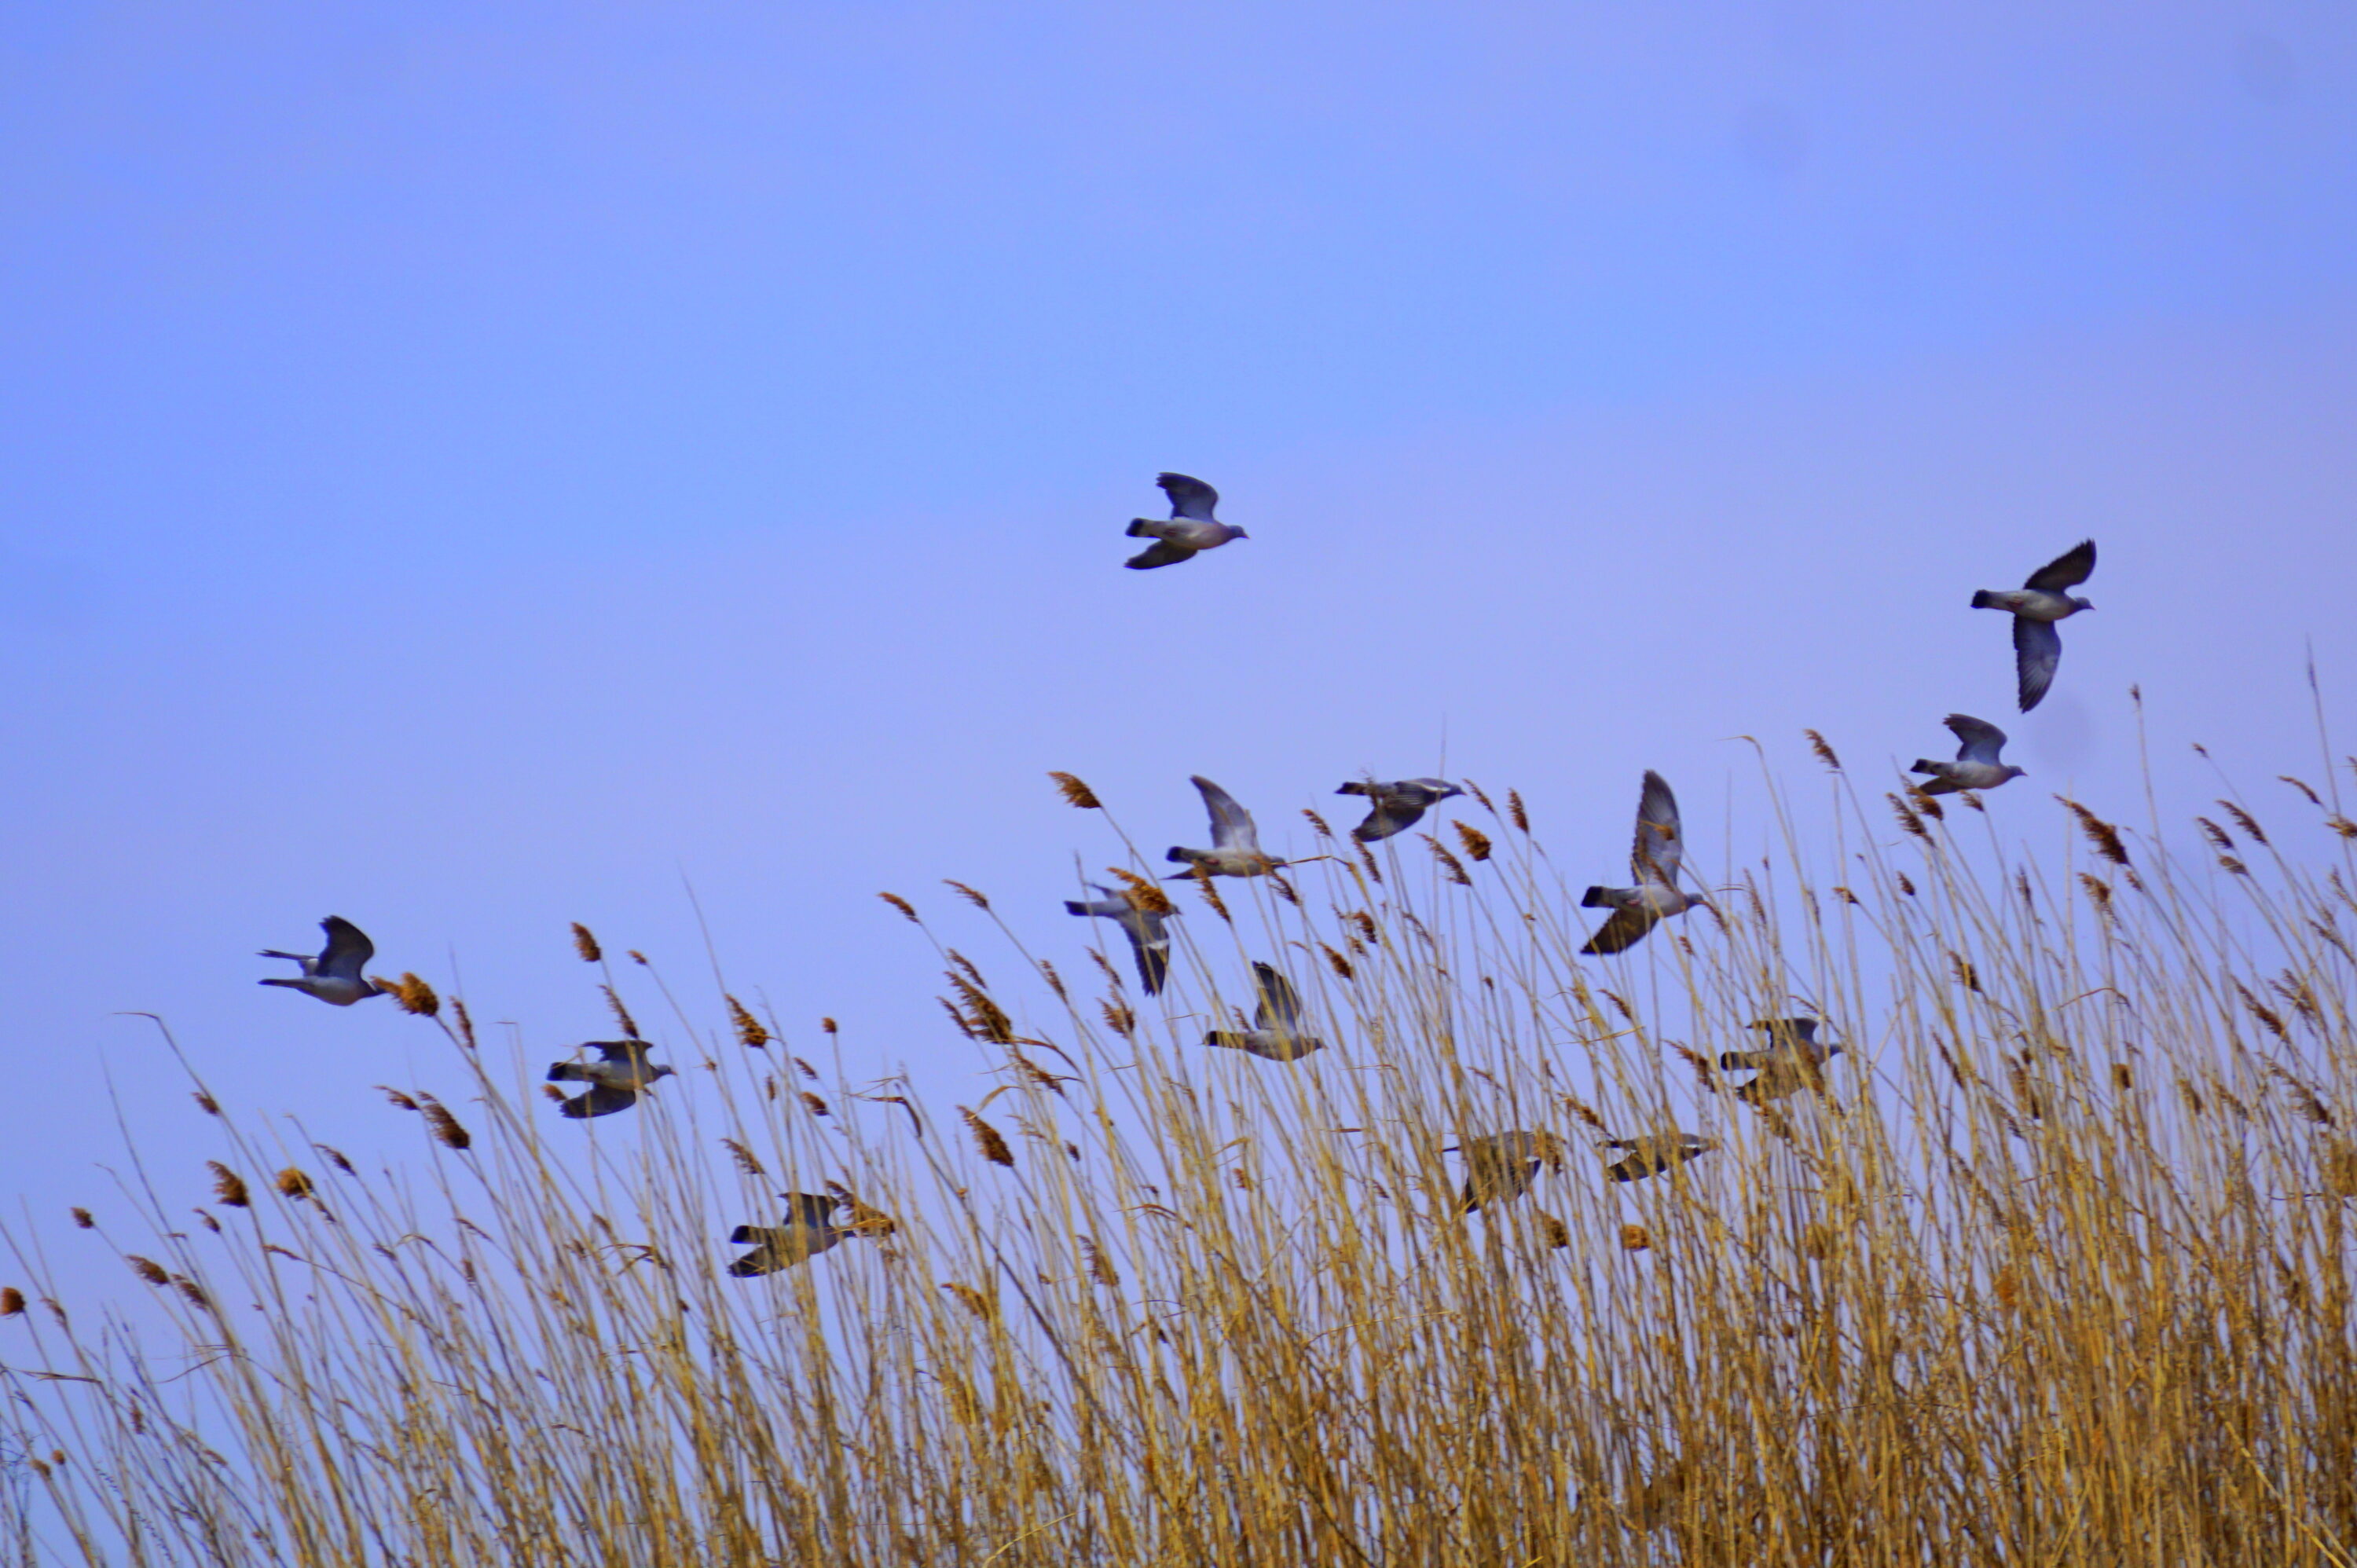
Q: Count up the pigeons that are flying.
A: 14